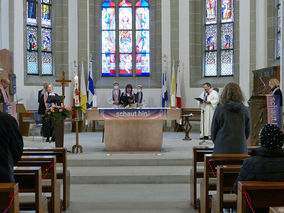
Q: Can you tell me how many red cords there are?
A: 4